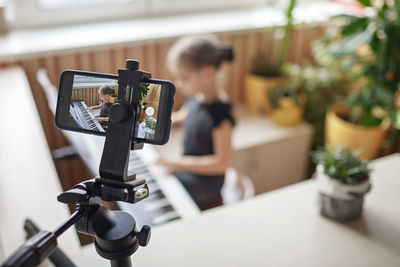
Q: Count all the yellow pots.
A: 3